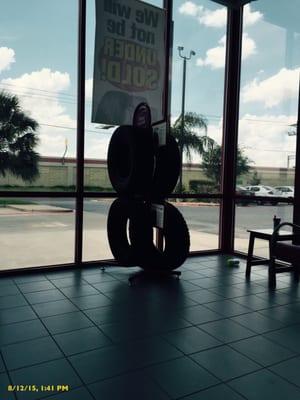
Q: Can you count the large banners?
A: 1